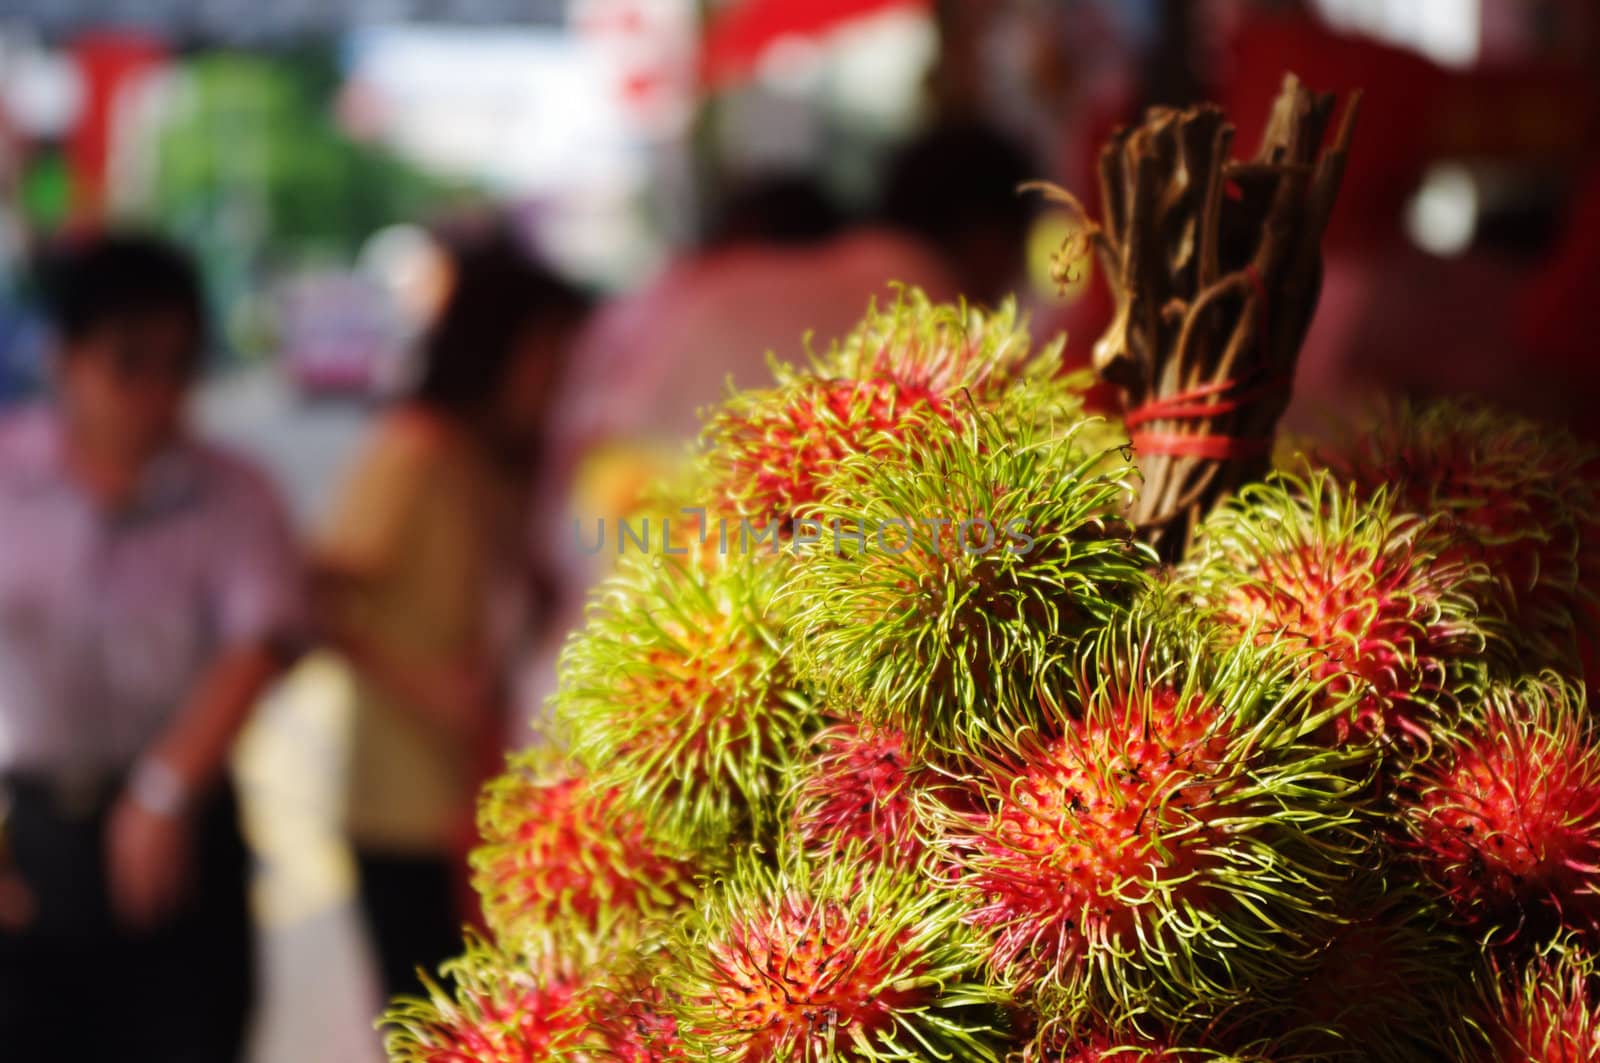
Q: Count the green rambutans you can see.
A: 2